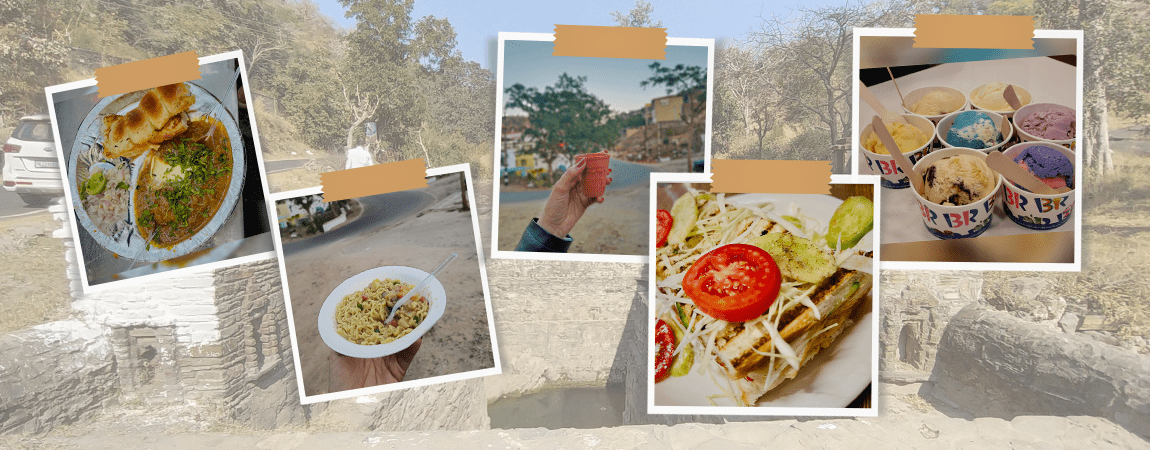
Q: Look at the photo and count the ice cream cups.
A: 7